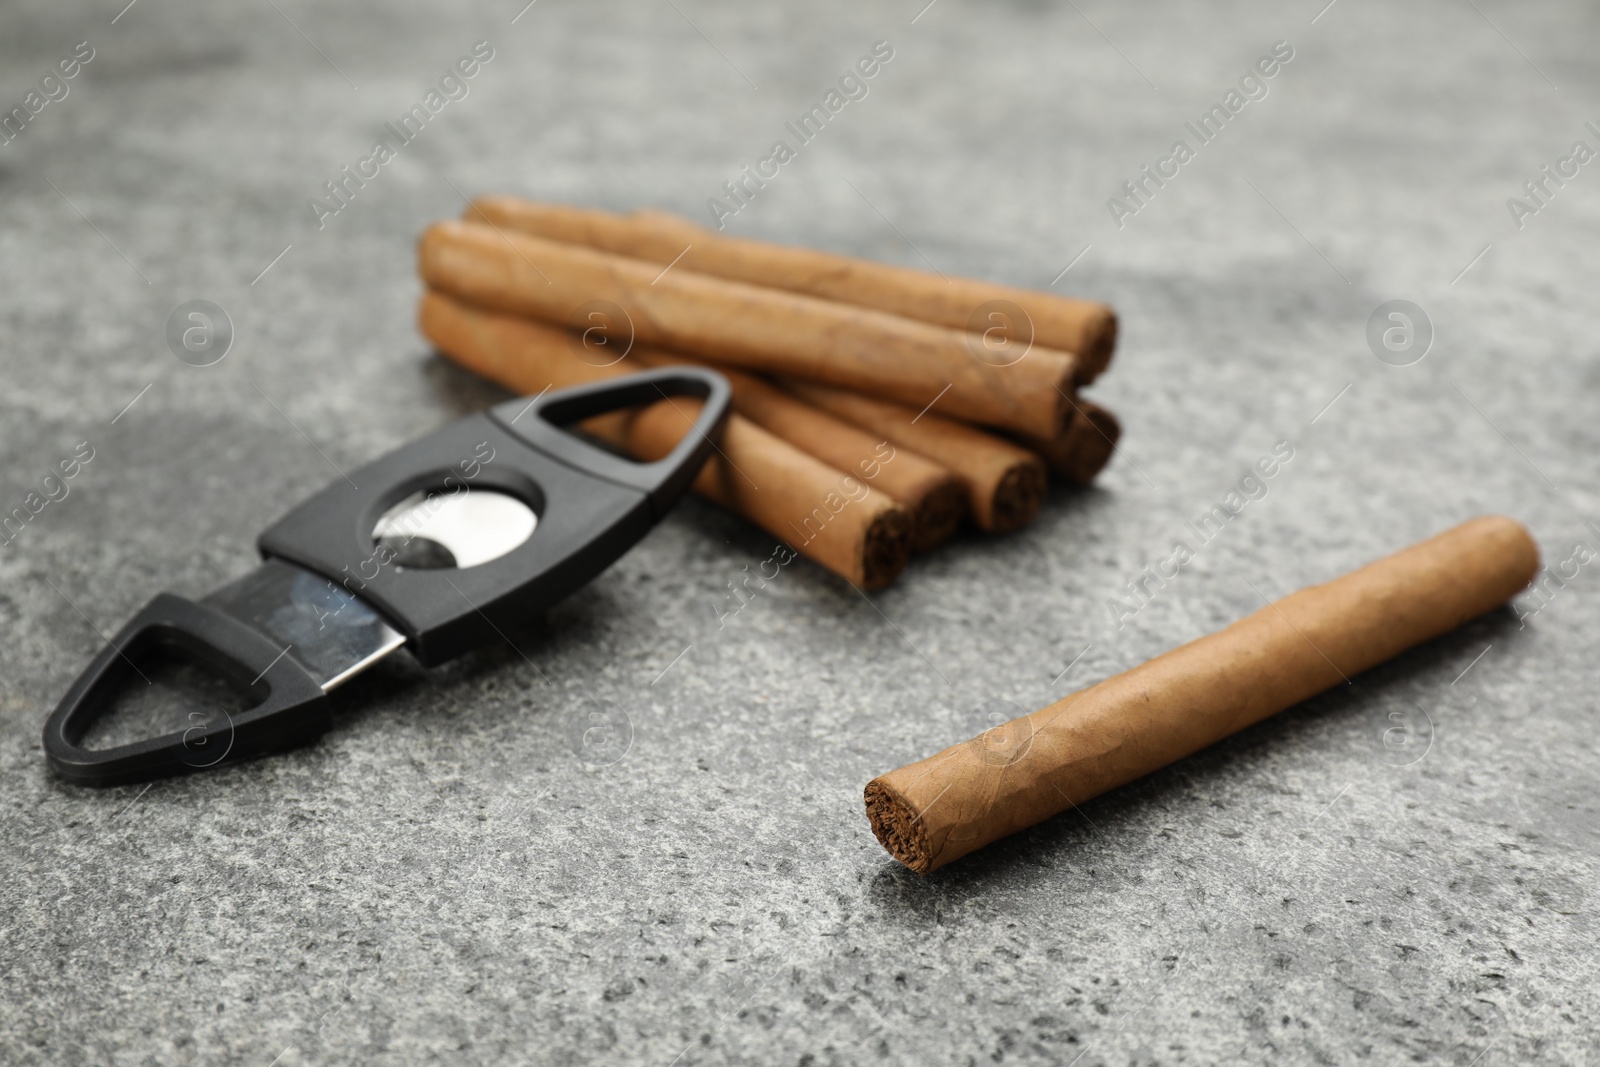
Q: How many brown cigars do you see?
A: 7